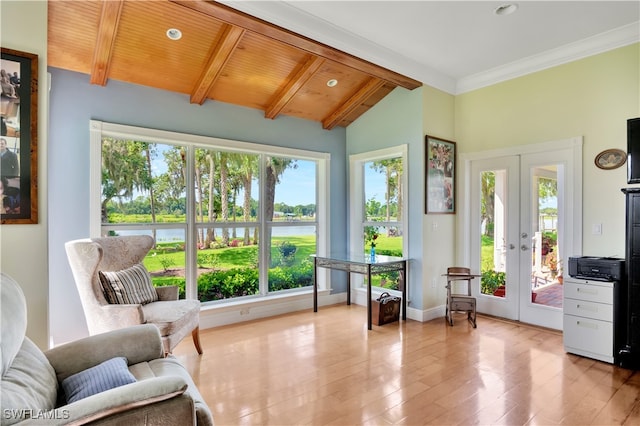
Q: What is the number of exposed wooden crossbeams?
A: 4